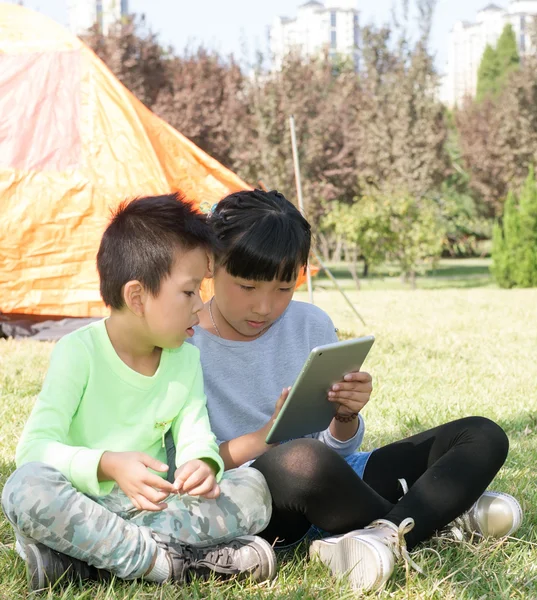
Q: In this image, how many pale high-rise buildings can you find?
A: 3